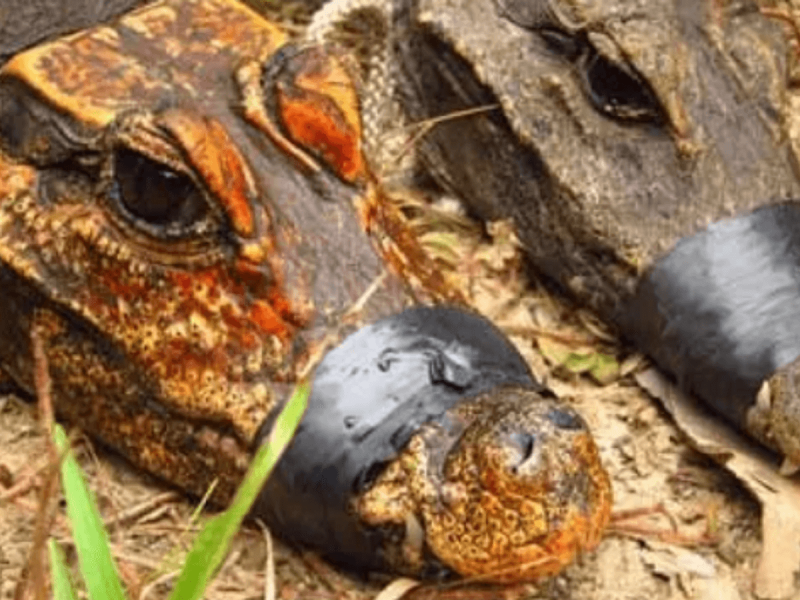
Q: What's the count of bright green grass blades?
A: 3